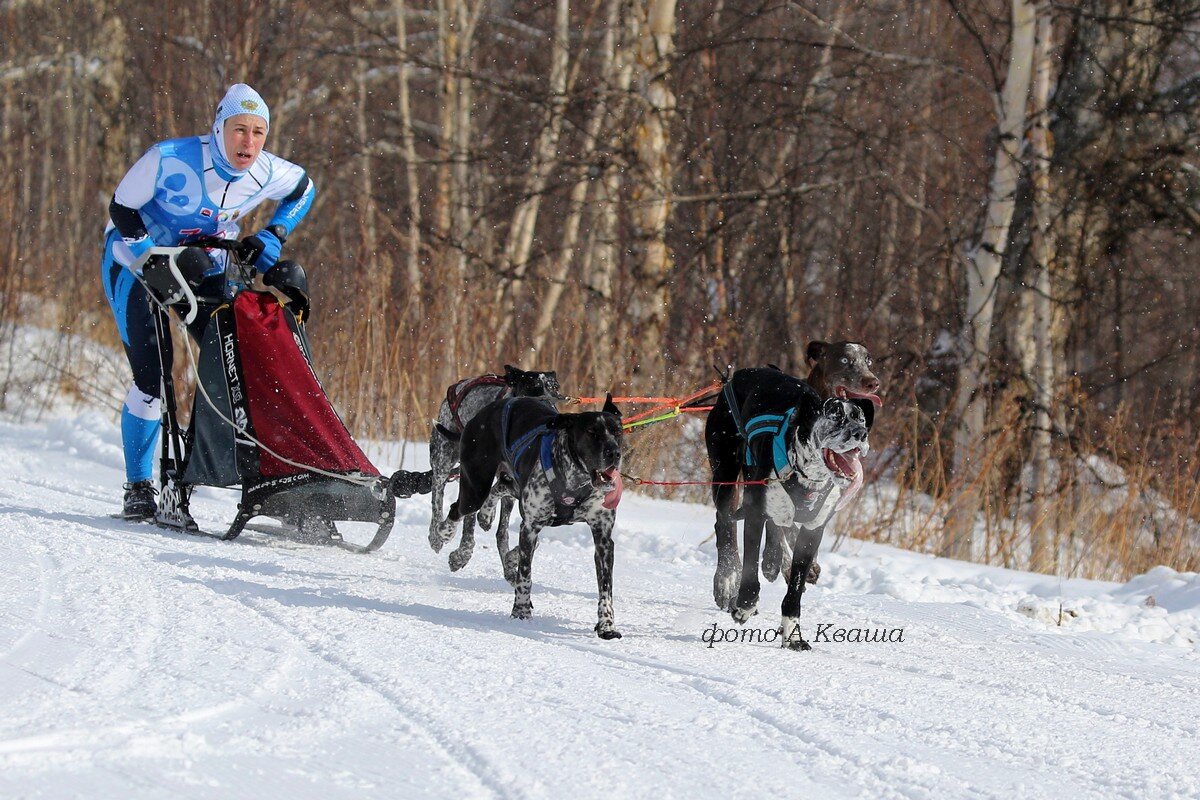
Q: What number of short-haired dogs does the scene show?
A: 4